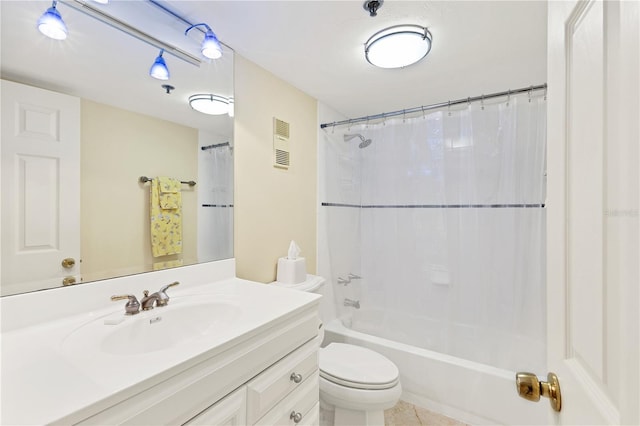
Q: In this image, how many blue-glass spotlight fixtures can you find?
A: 3